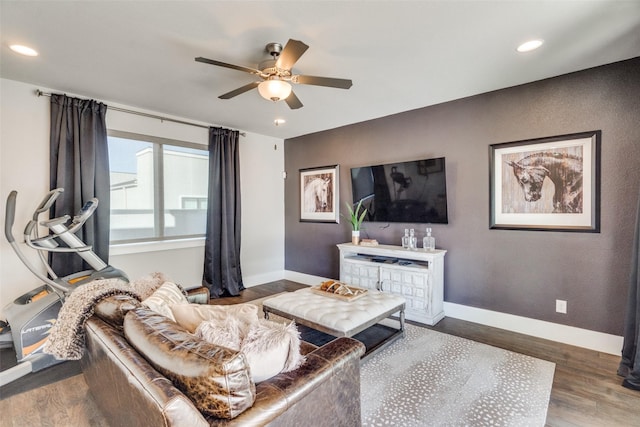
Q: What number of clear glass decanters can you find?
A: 3